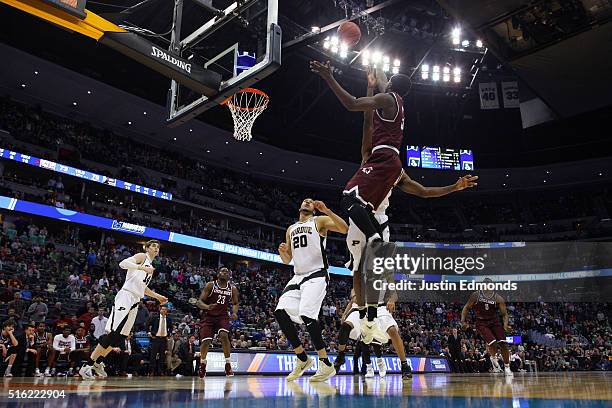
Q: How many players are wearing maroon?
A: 3